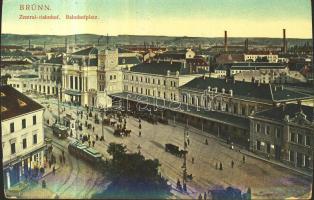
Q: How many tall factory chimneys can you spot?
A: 2